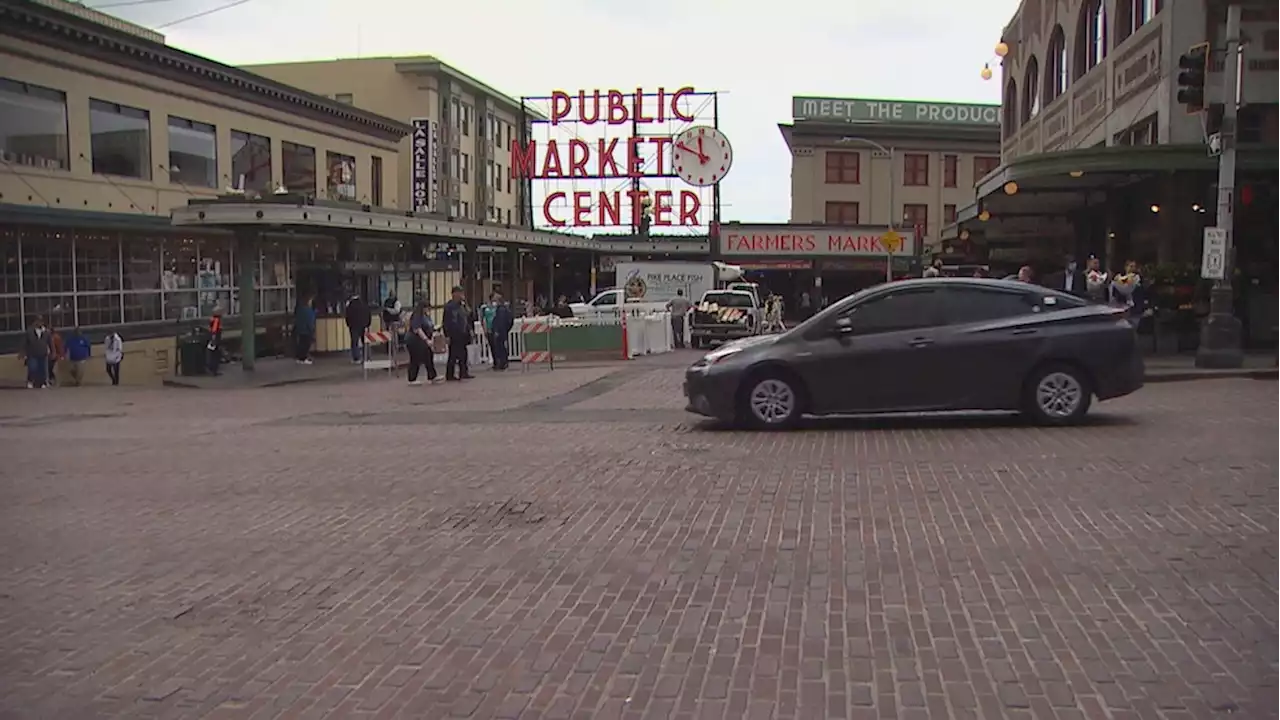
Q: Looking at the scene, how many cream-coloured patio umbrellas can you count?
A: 0